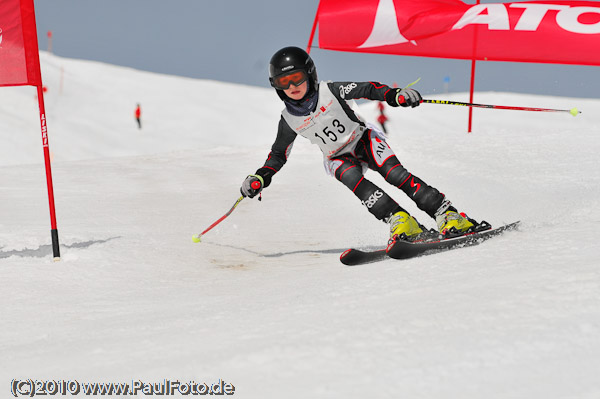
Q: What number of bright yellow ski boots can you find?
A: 2